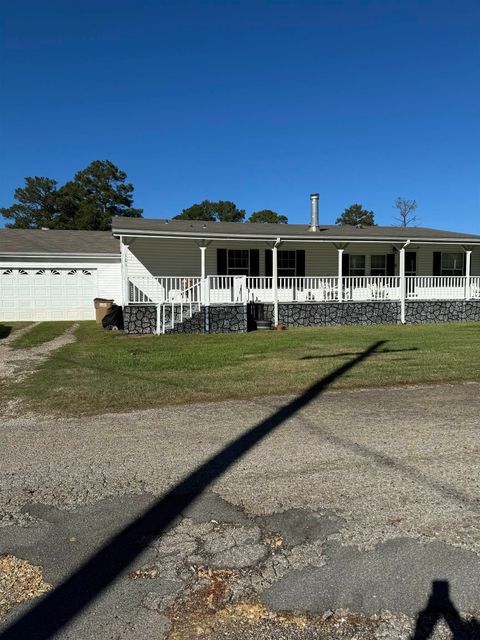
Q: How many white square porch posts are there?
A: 6